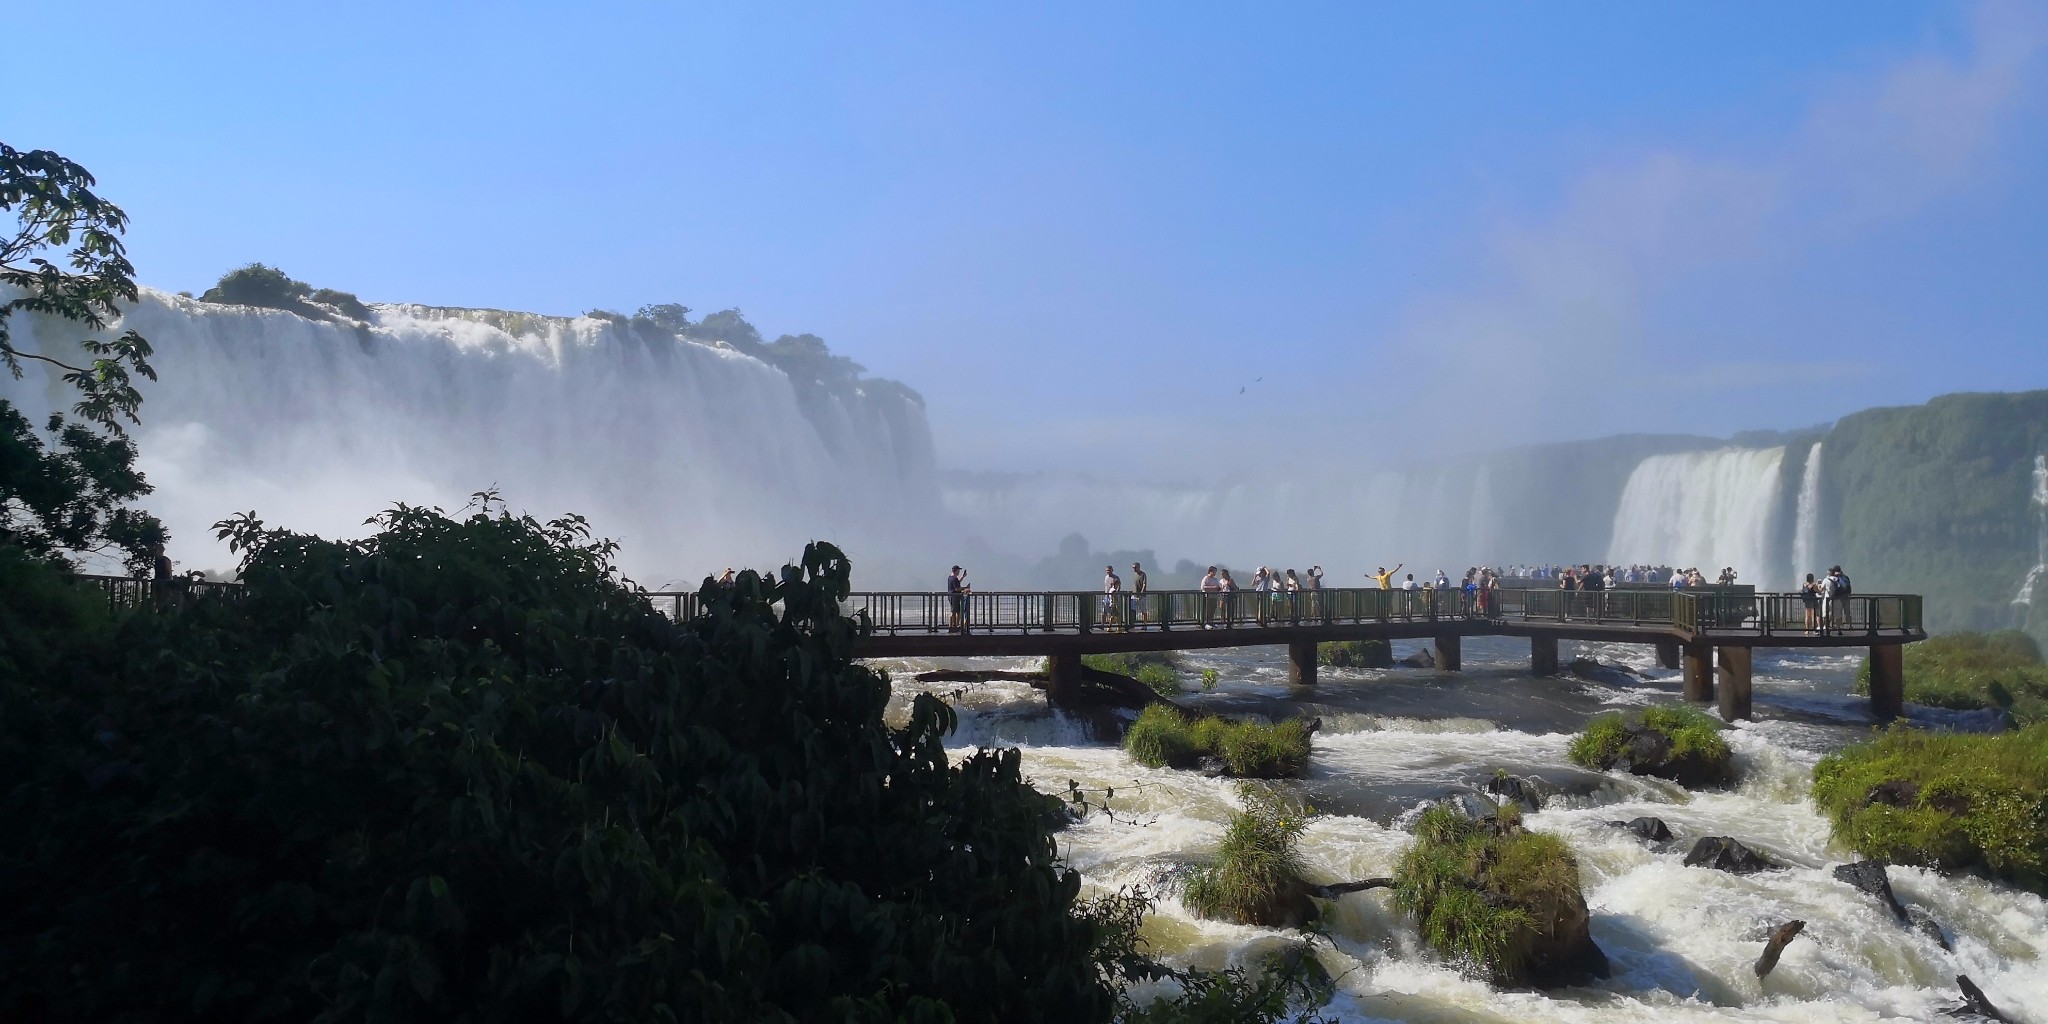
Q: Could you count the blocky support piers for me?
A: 8